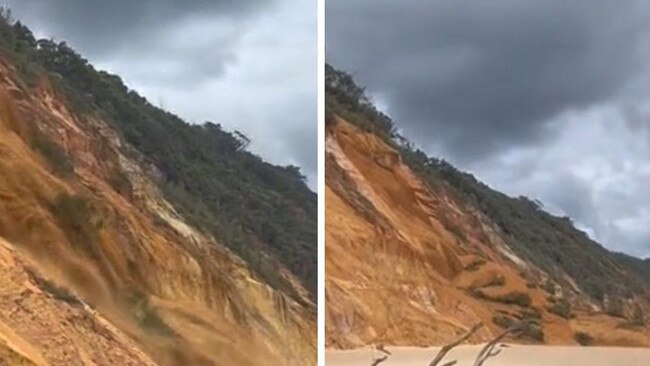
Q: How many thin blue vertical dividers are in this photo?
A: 0